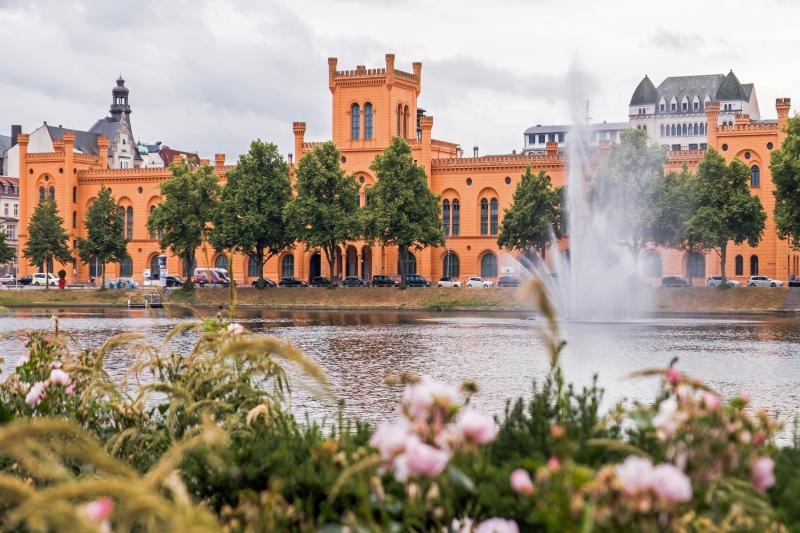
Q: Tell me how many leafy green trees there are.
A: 12